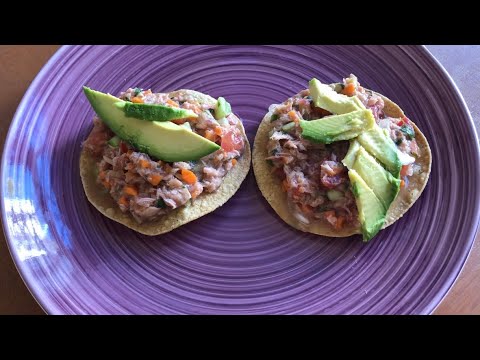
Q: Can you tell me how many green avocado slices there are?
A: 7